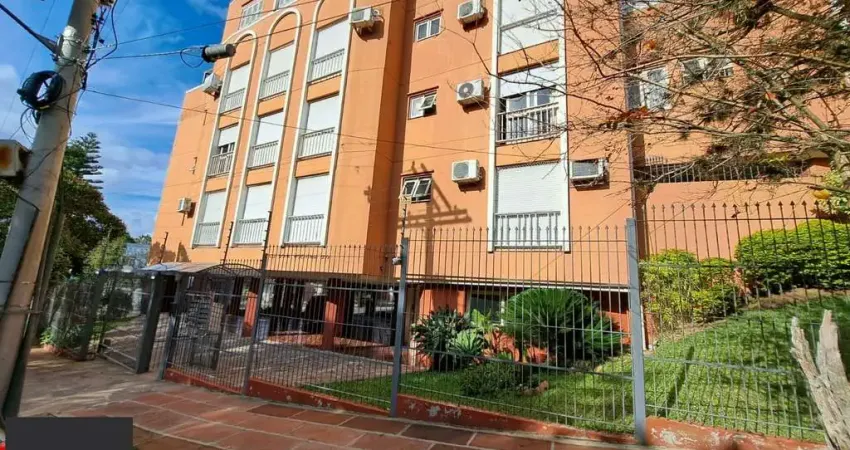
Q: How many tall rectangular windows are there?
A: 12